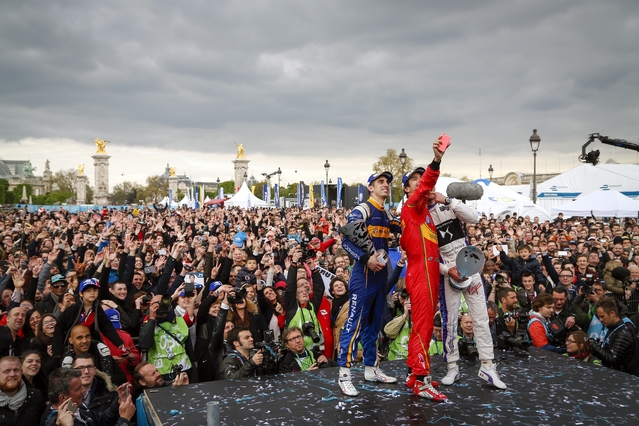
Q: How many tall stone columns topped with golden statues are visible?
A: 4